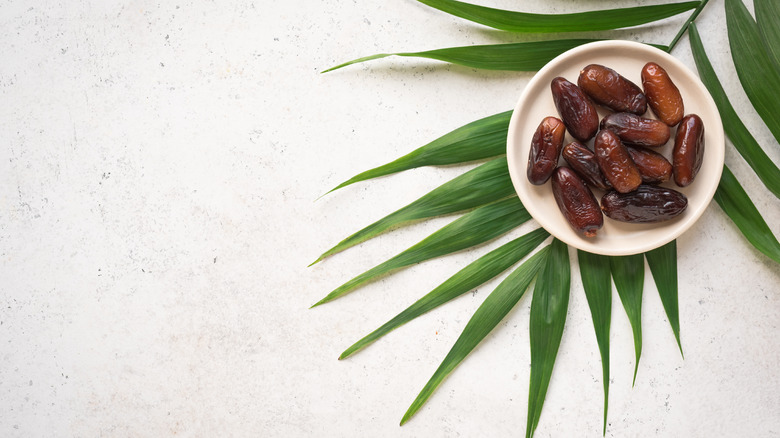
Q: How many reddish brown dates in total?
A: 11